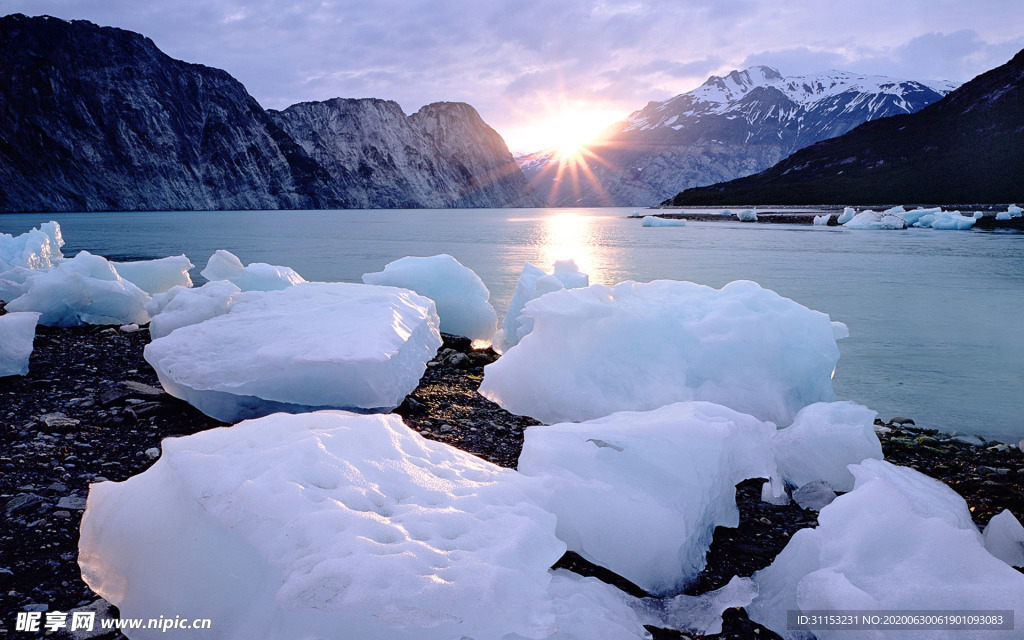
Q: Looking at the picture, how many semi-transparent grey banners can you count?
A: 1